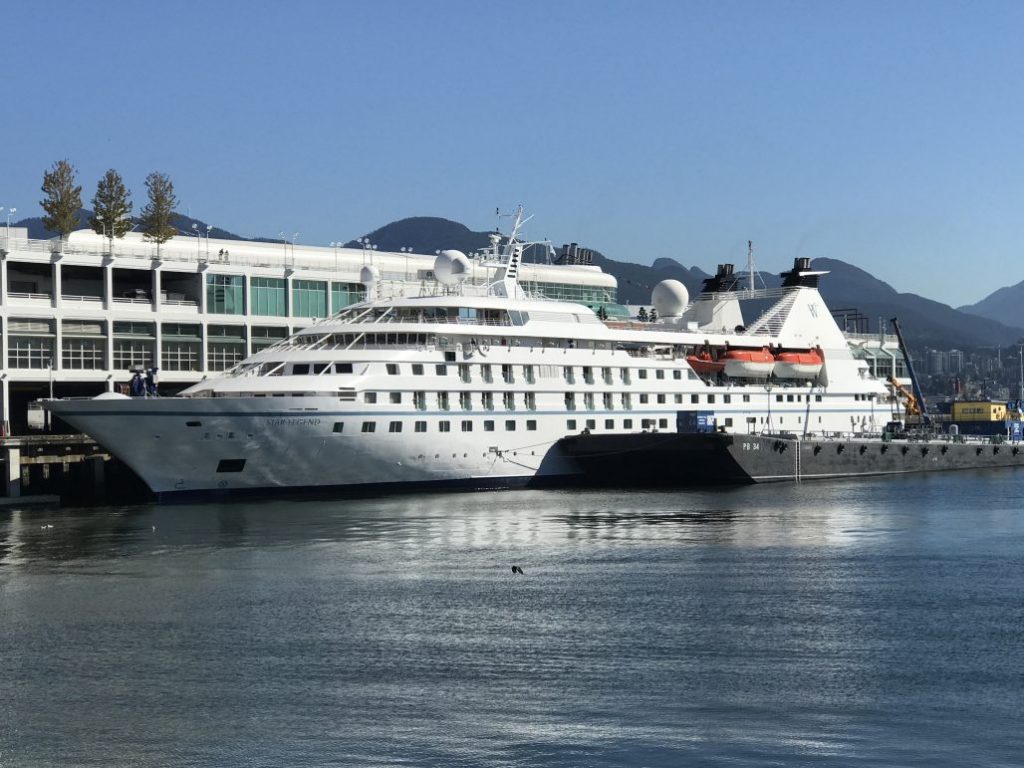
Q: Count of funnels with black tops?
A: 2